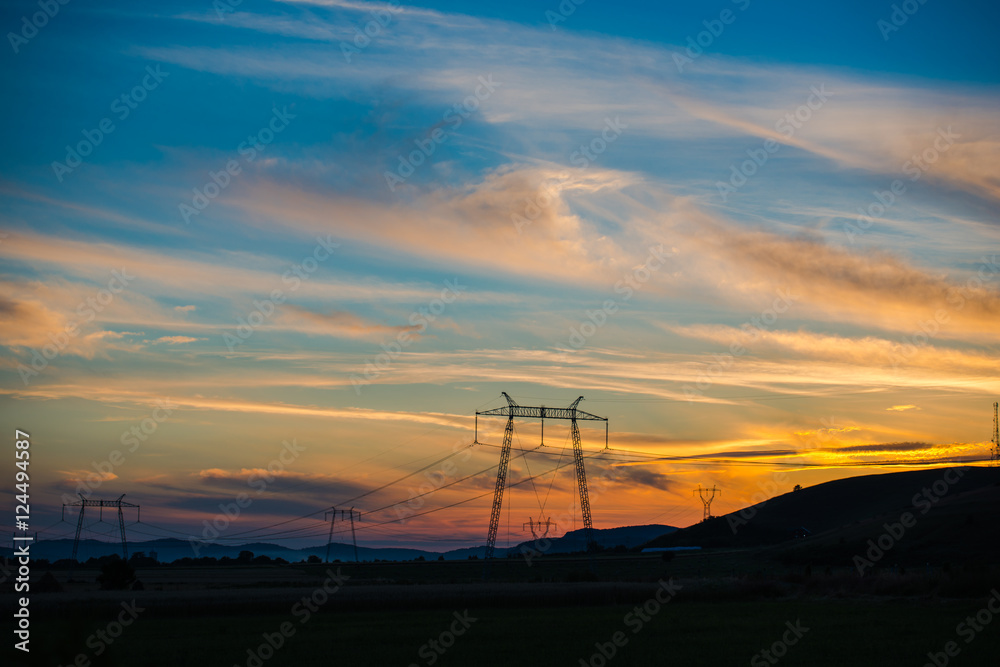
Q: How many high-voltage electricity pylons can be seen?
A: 5